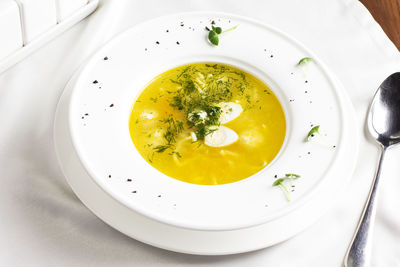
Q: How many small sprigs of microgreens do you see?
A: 4